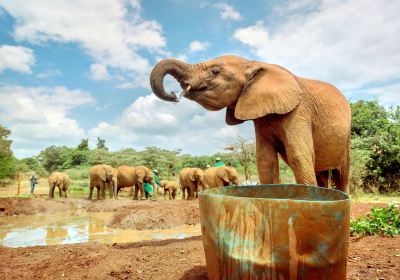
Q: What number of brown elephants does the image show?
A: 7